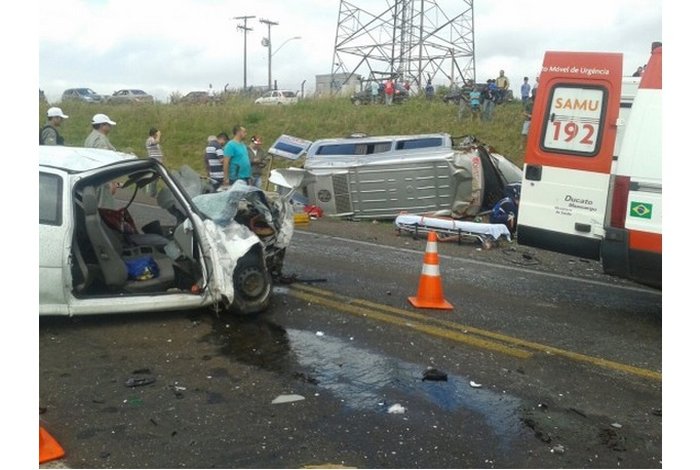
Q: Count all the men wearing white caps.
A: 2